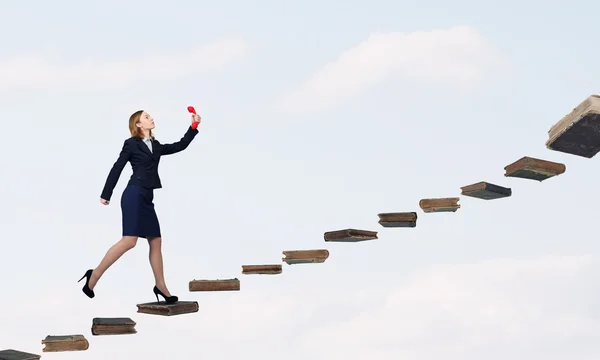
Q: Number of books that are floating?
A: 13